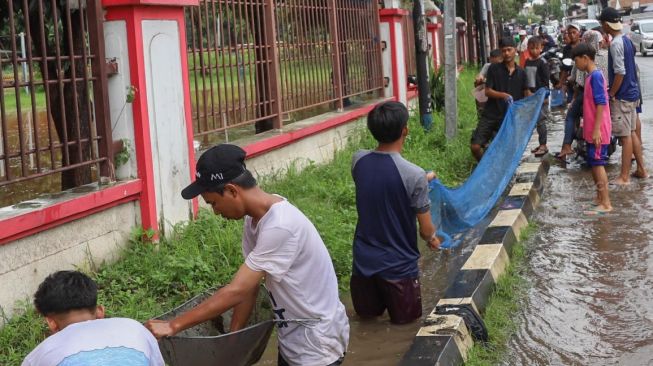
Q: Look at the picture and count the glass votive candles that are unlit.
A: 0